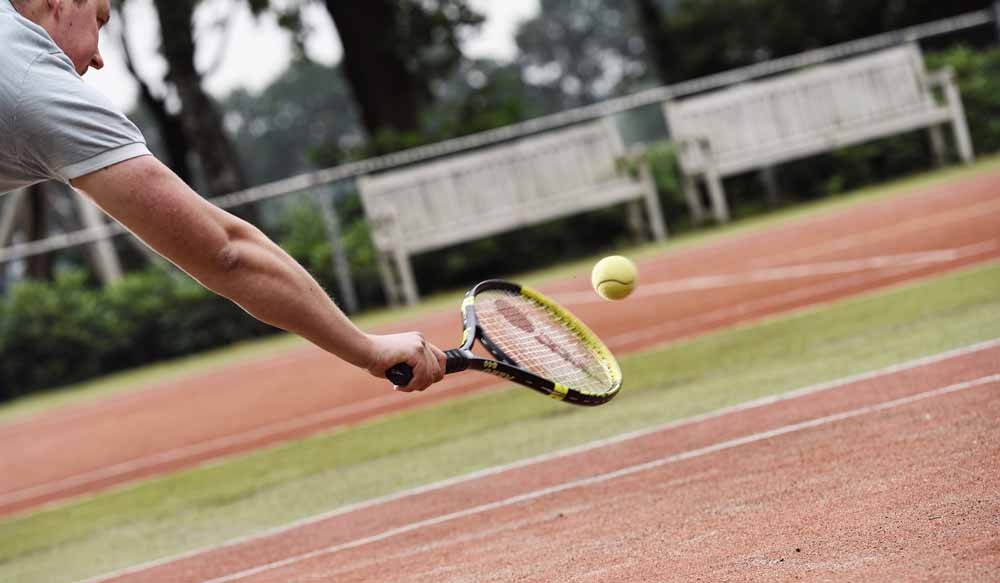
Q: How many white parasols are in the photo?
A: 0